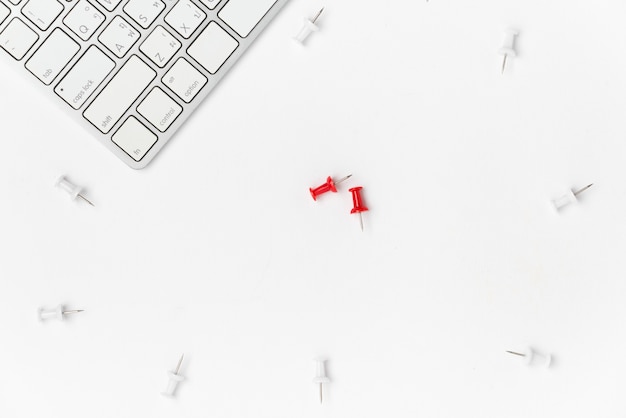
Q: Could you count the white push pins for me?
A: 8